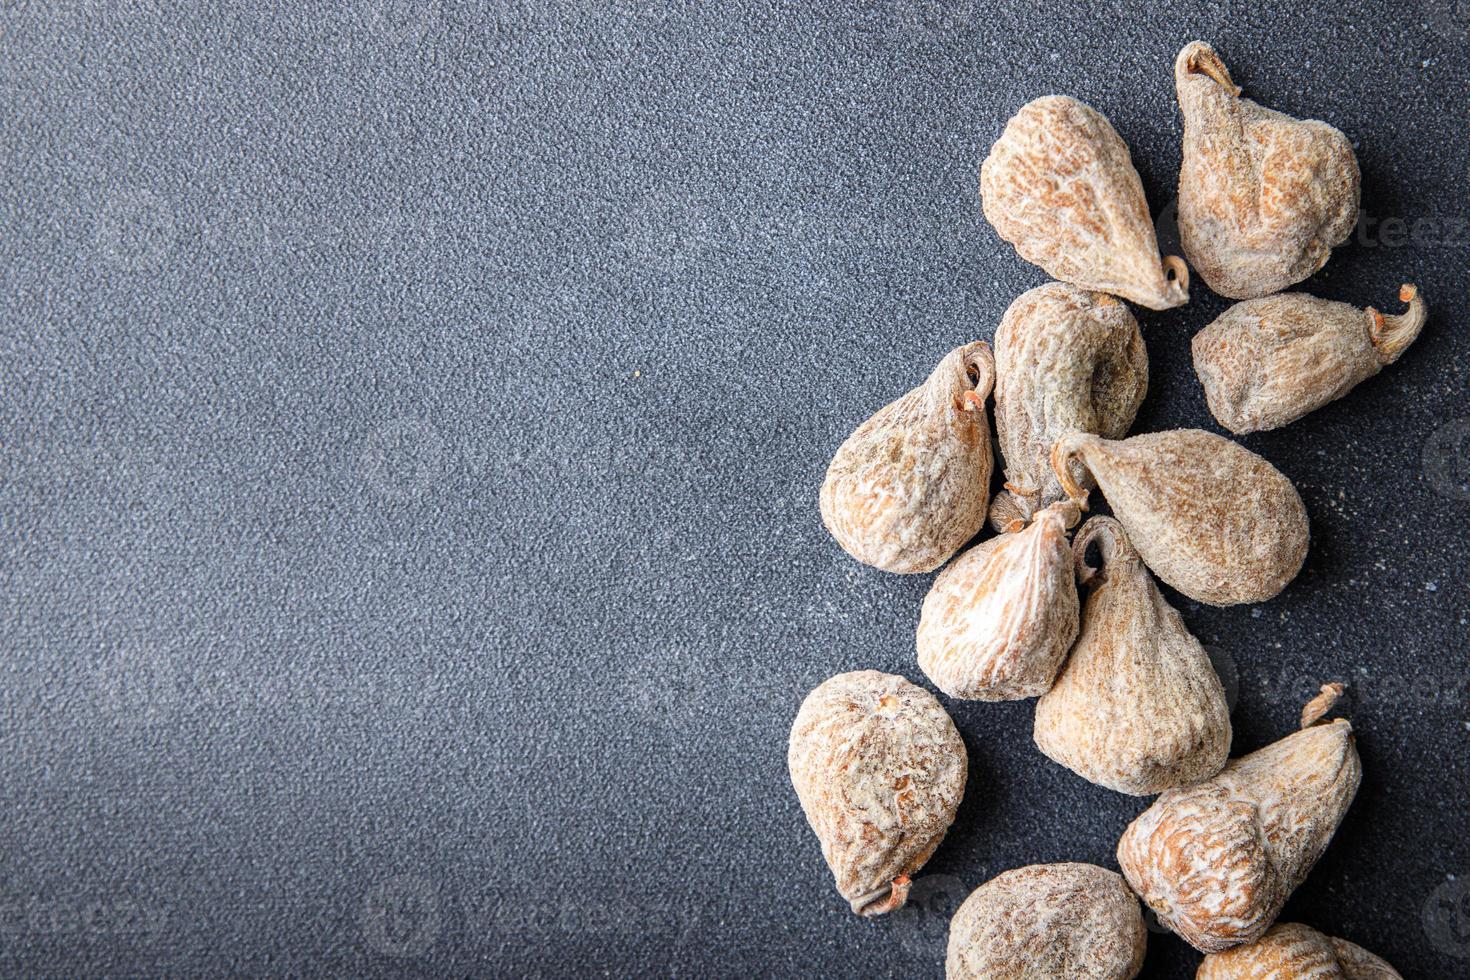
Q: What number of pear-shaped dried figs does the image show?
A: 12